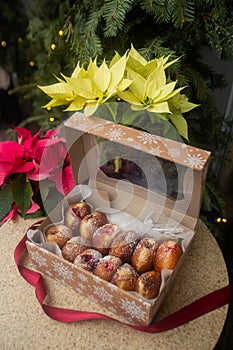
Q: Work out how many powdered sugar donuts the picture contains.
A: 12